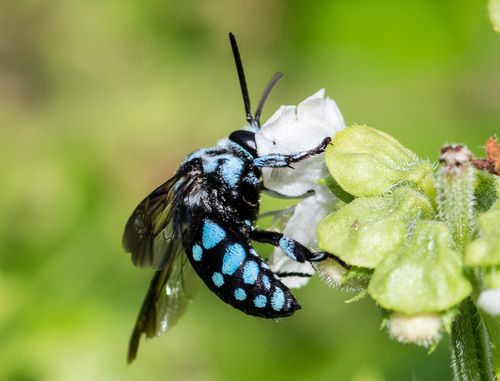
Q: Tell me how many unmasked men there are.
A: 0